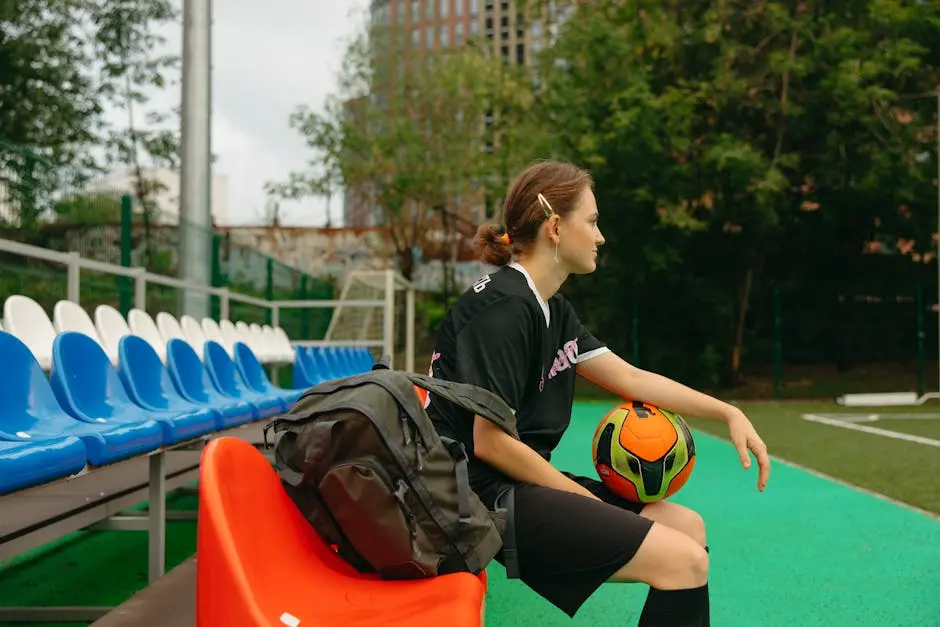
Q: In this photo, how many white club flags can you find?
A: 0